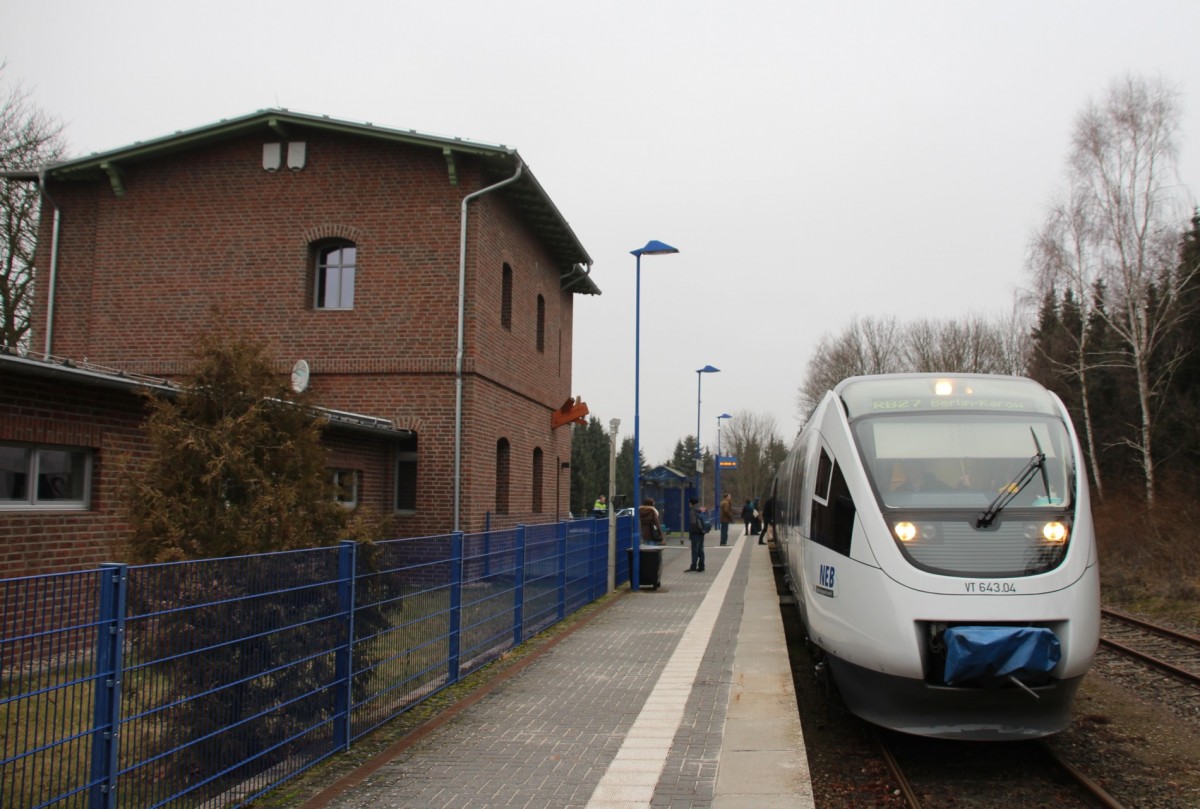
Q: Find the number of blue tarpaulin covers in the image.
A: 1